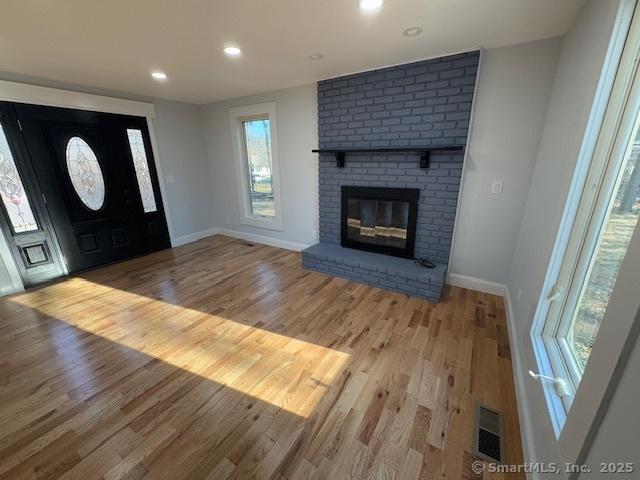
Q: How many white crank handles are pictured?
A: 1